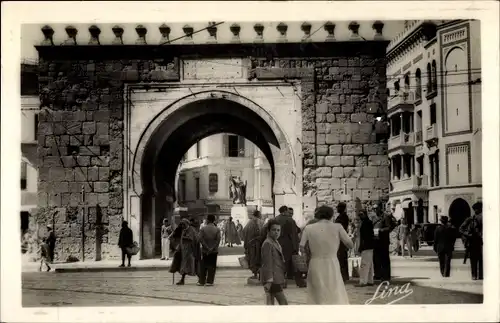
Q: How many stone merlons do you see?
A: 15